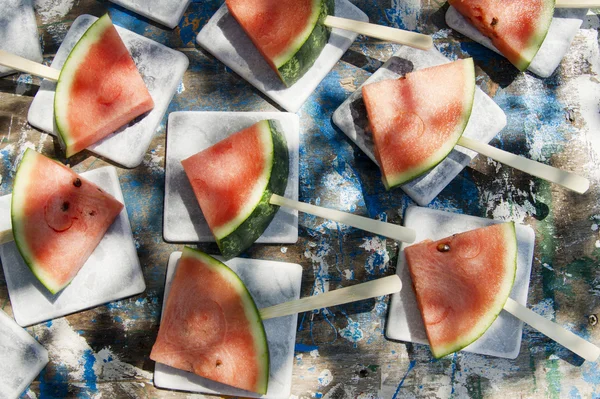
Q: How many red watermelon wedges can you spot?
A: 8